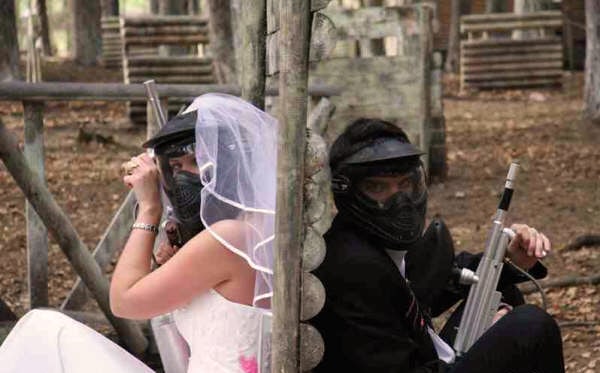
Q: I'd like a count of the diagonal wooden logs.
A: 2